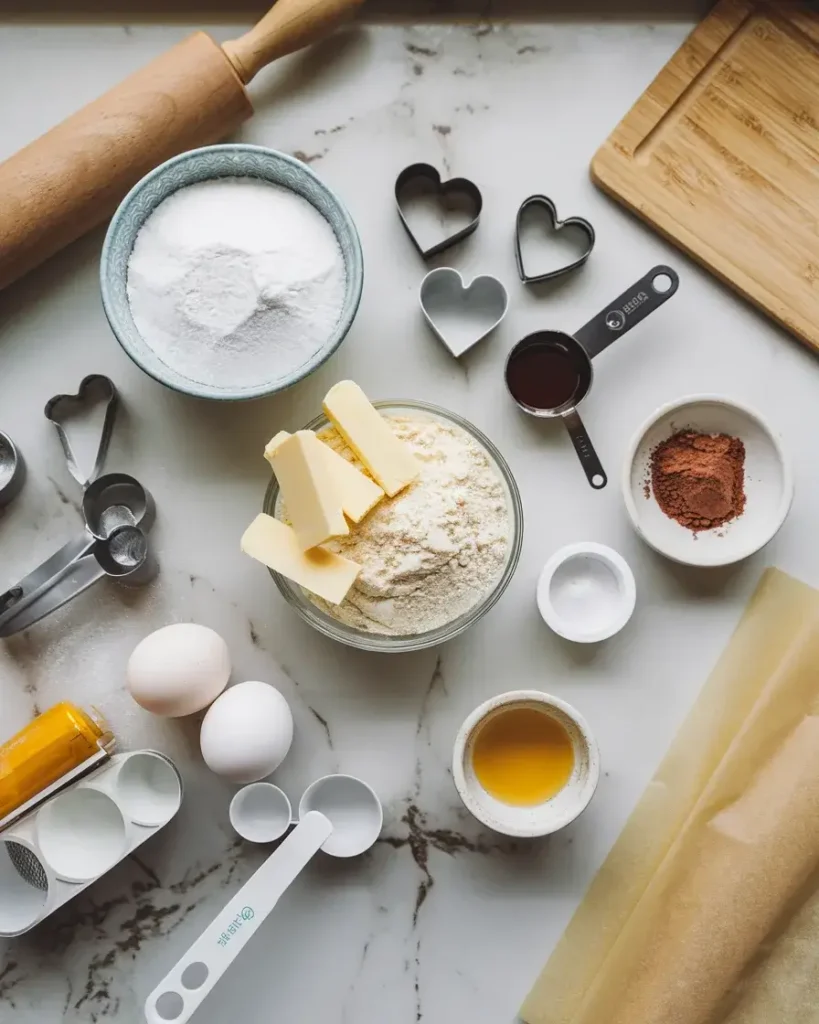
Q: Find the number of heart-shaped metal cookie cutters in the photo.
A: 4